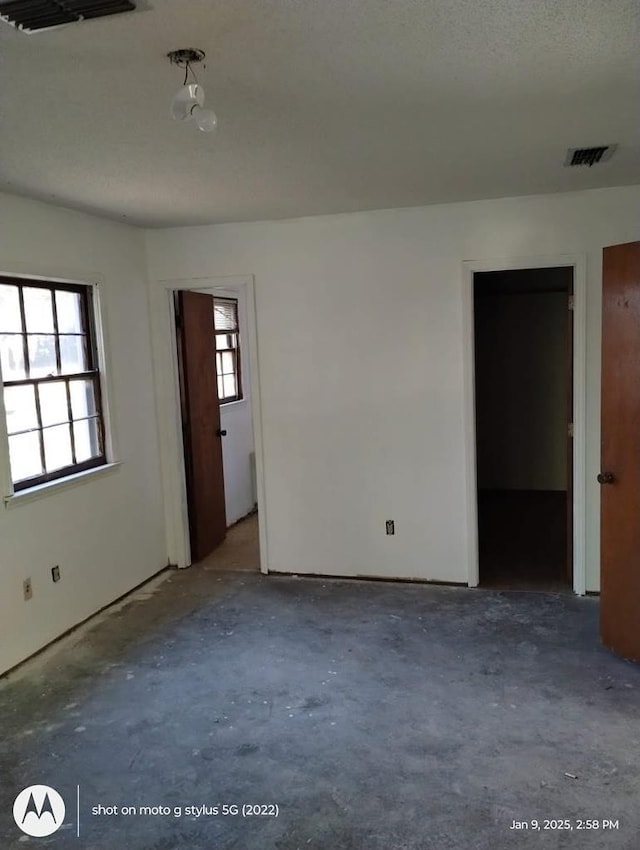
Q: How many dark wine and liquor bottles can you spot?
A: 0